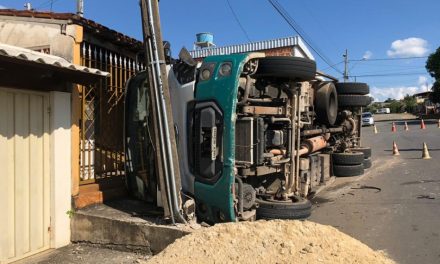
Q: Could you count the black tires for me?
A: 9